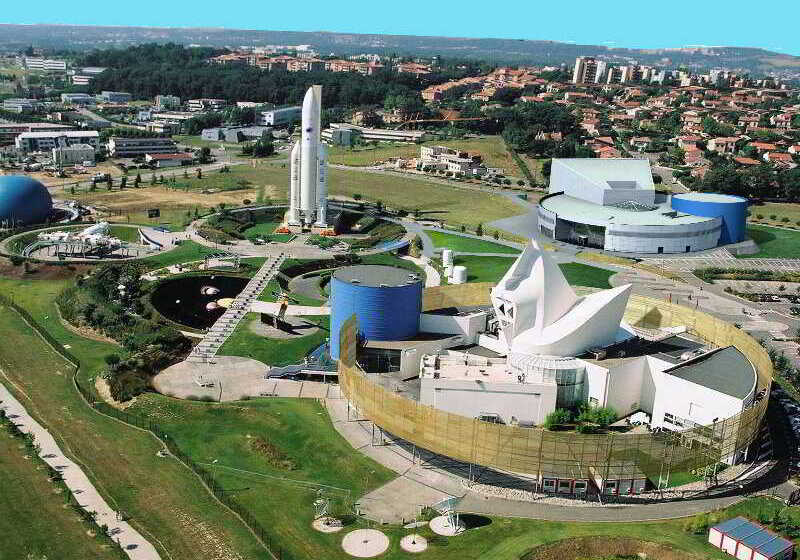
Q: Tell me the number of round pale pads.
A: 4